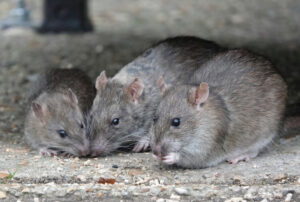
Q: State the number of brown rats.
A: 3